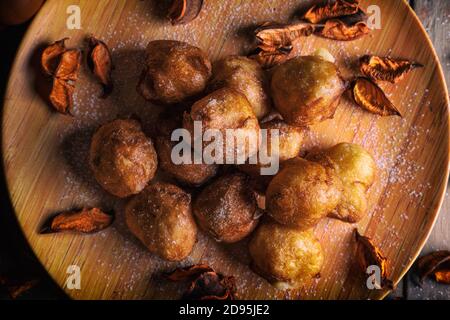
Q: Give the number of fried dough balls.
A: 12